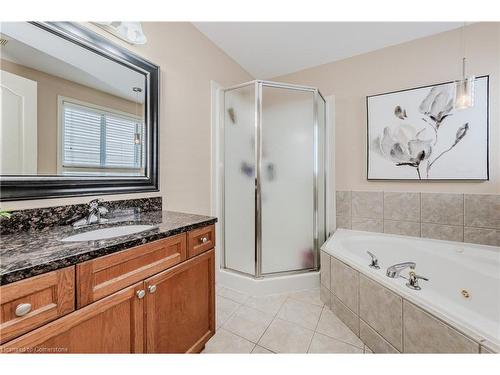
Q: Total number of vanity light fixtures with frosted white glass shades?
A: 1